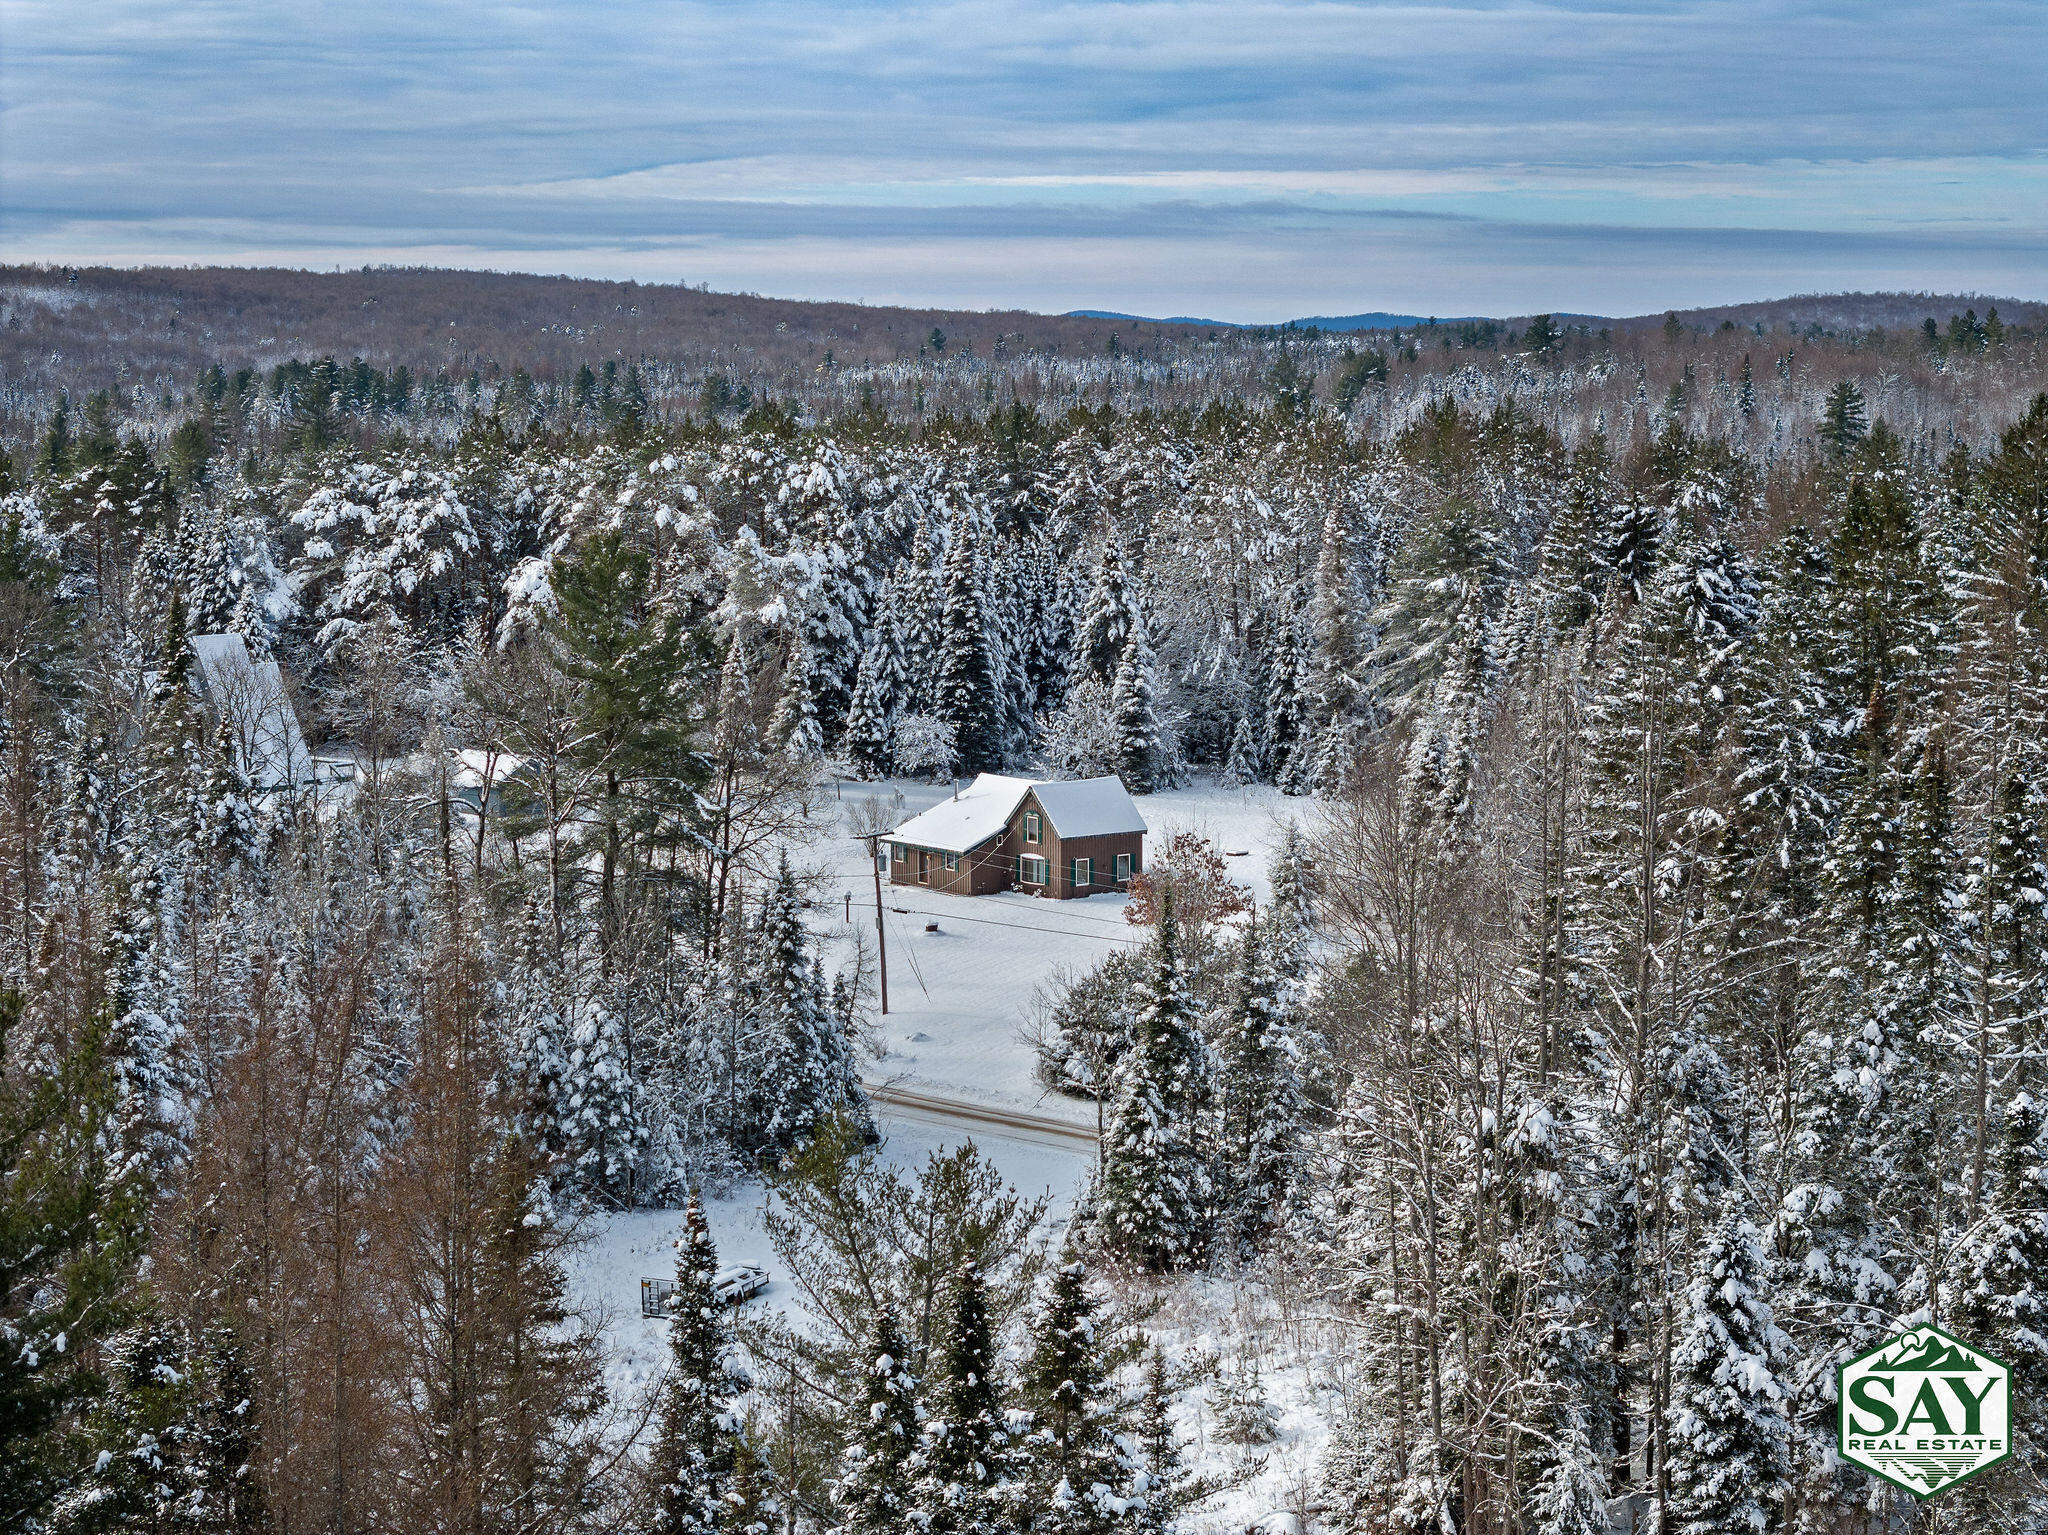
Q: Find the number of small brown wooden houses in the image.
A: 1